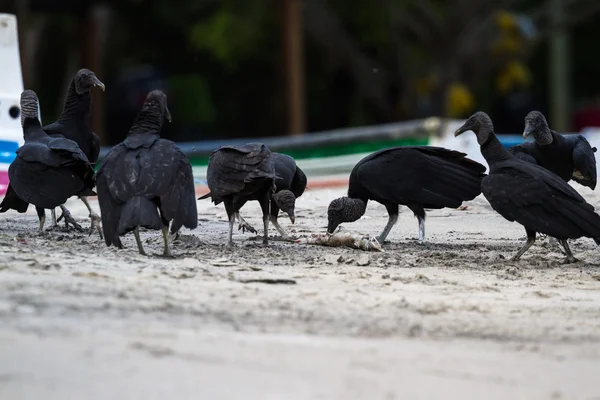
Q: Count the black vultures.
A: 8